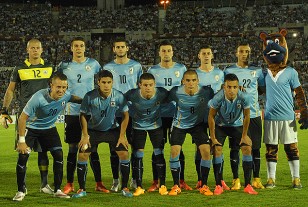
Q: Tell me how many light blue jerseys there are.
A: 11